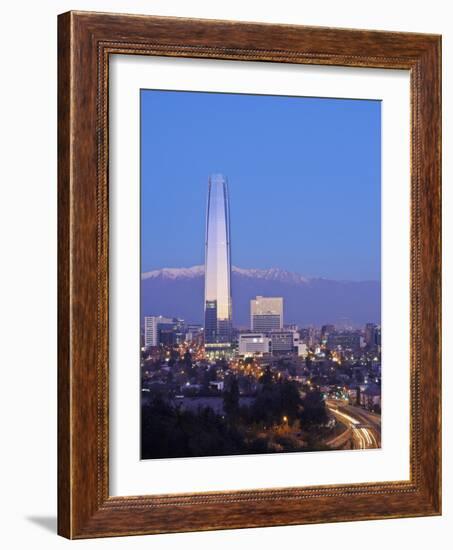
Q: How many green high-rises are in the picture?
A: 0